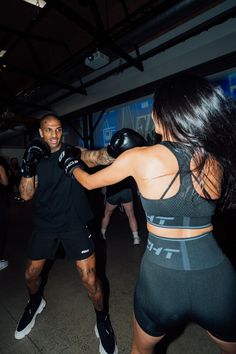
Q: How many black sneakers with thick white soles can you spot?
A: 2